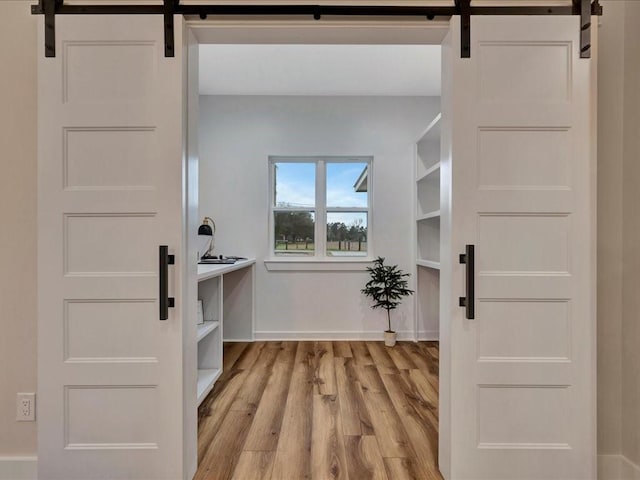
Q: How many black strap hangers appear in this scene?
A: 4